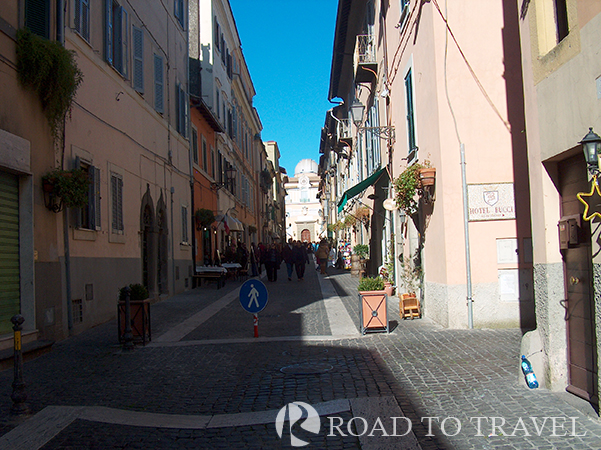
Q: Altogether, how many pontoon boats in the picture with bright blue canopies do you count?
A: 0